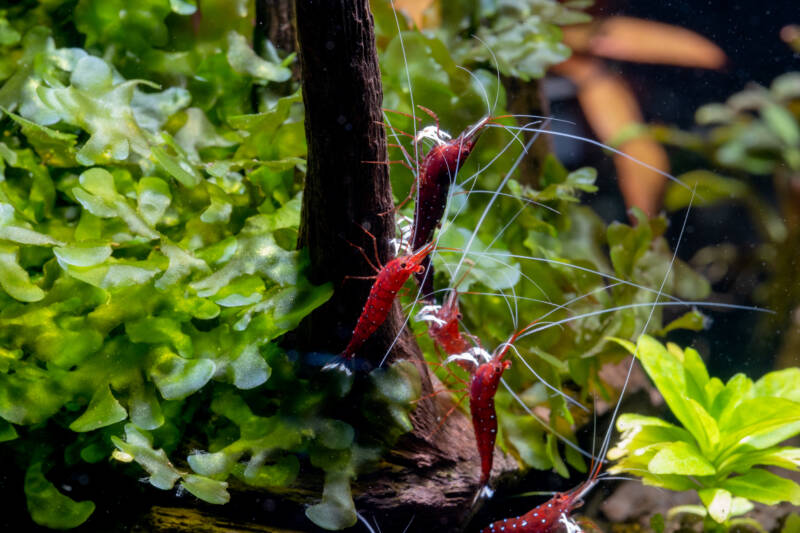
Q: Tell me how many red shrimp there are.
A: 5